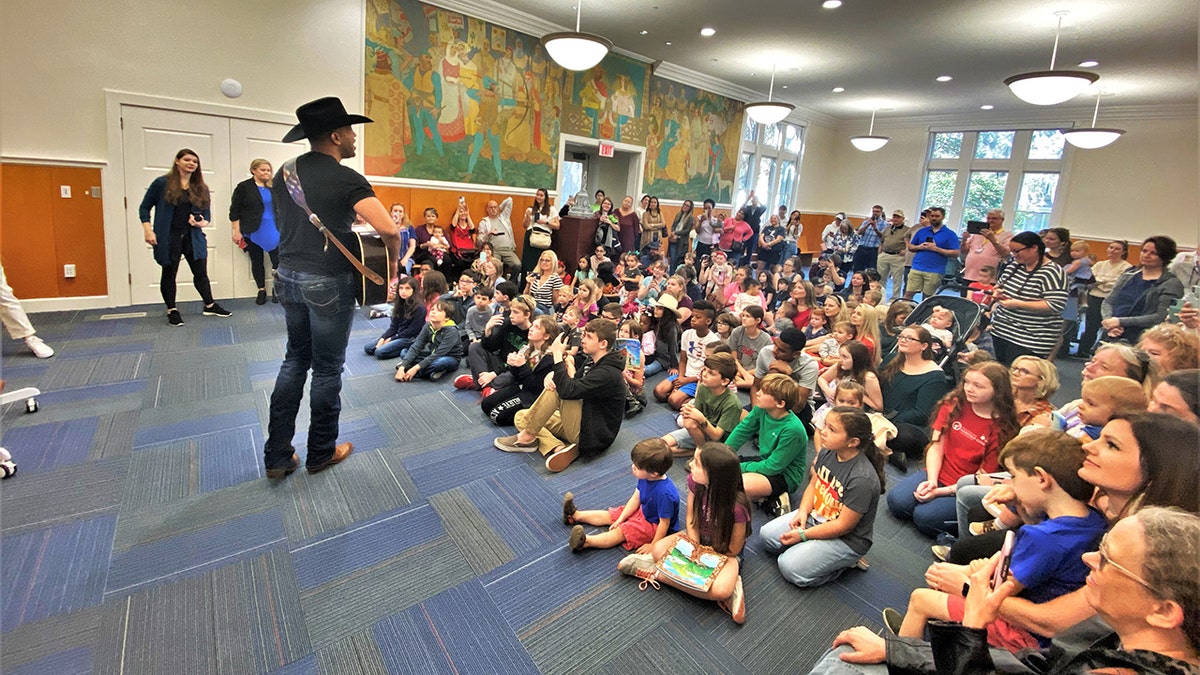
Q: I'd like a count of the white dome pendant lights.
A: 5